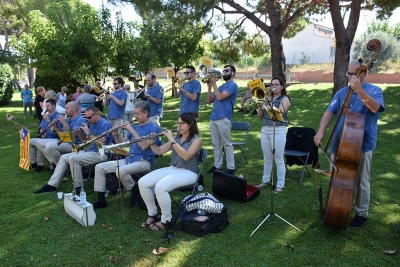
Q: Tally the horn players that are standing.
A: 5